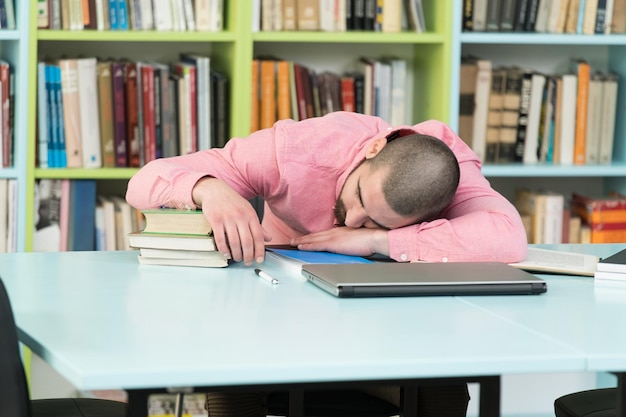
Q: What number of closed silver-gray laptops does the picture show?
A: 1